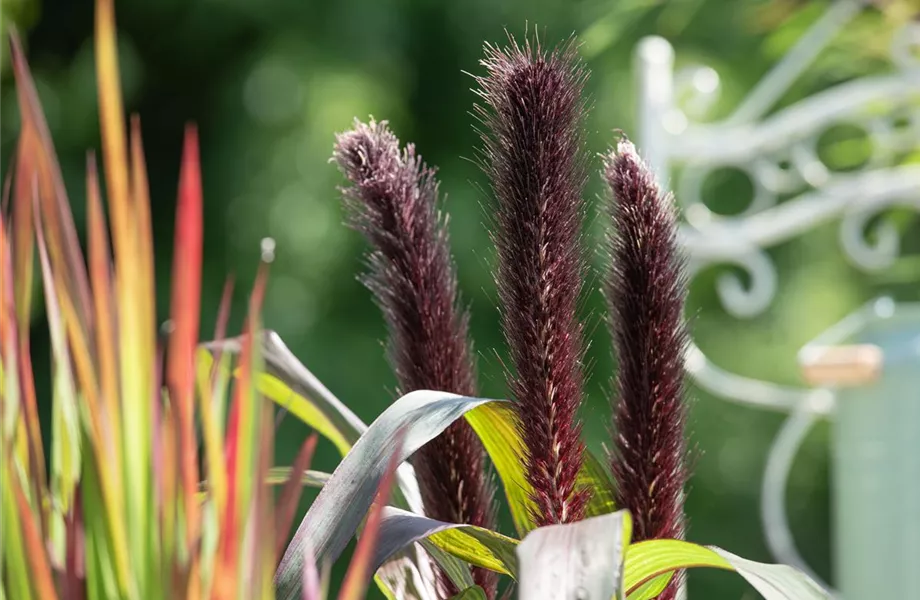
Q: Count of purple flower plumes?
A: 3